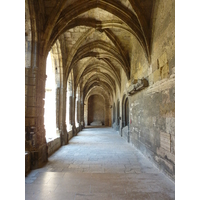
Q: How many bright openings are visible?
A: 3